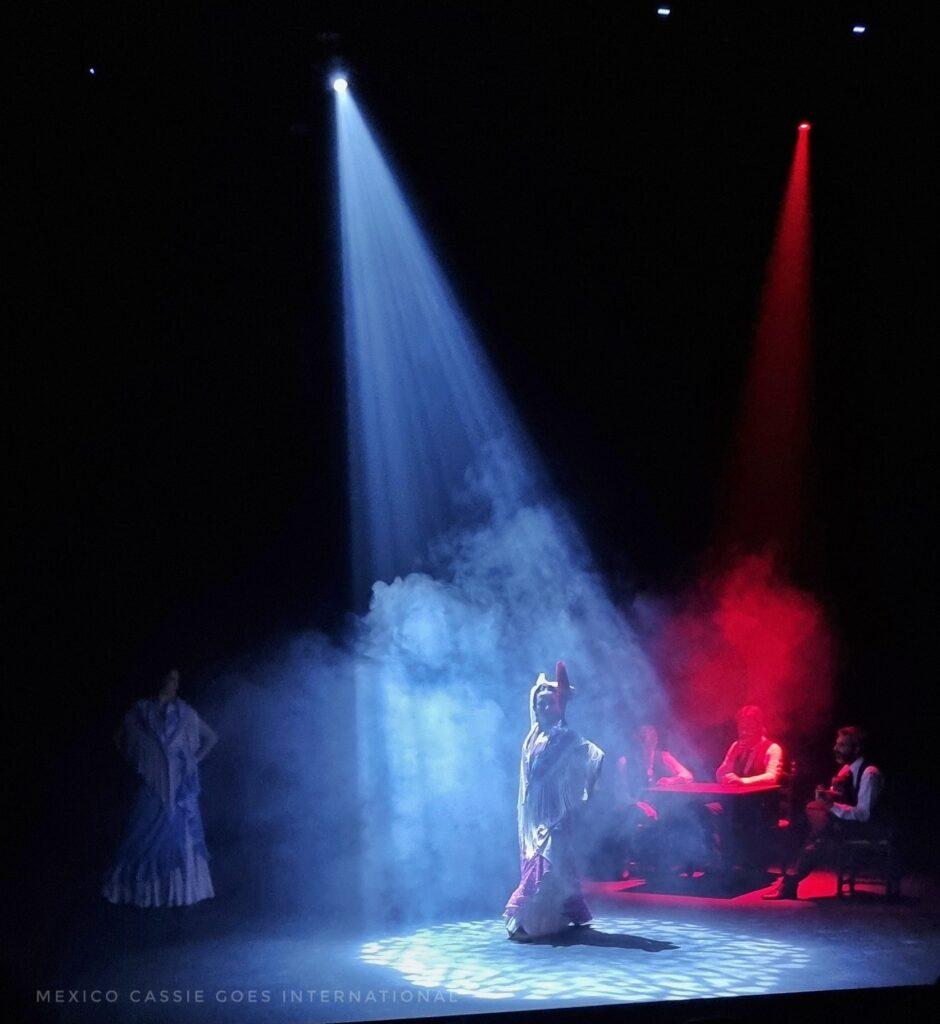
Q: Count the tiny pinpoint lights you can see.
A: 3